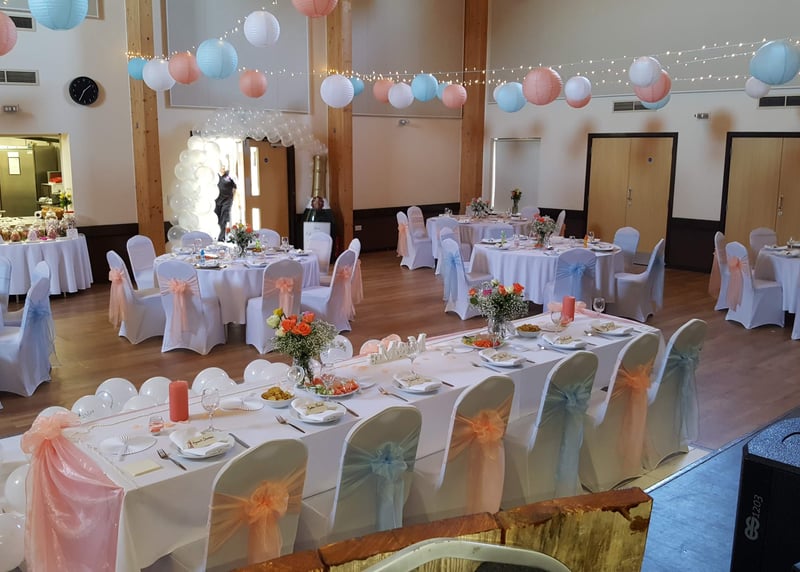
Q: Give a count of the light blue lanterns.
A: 9